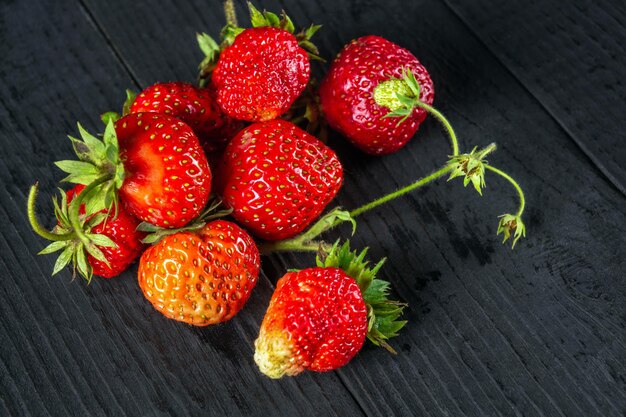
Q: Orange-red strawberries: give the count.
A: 1